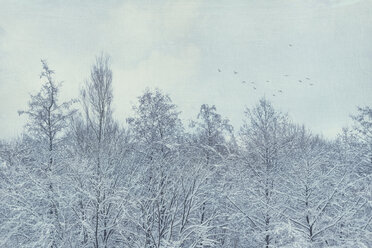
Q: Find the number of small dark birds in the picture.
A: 13